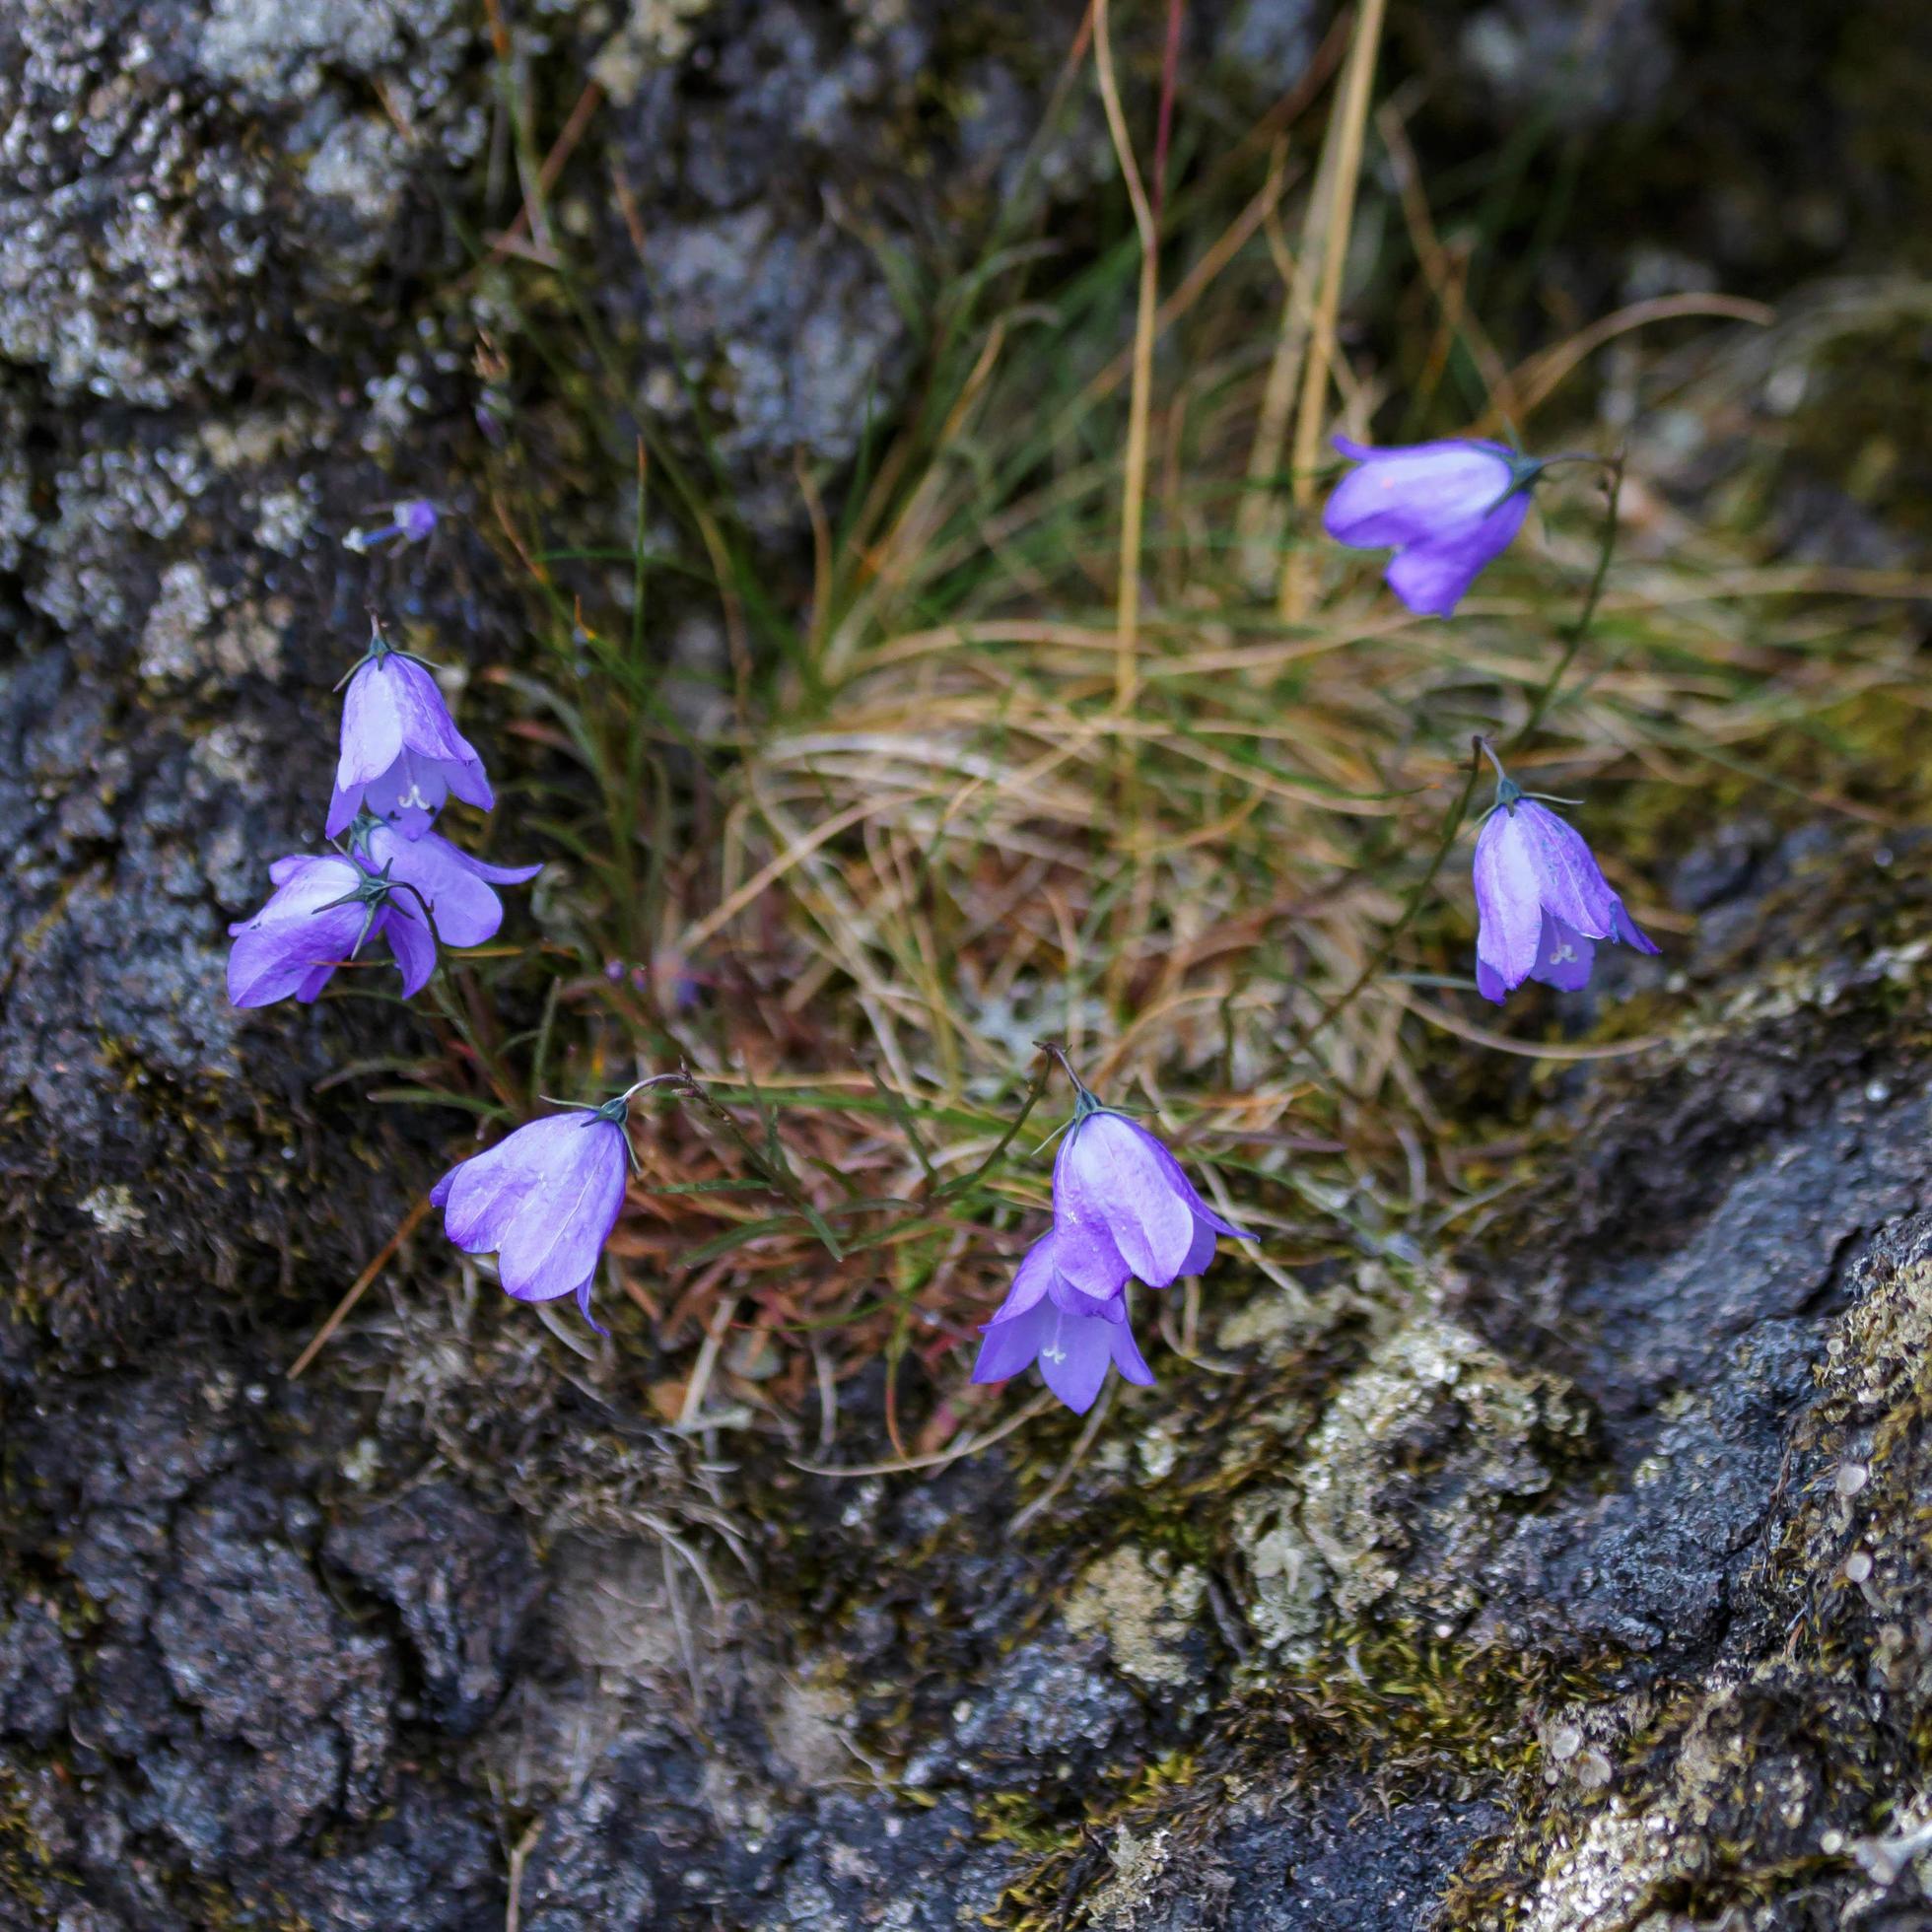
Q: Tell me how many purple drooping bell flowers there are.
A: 8